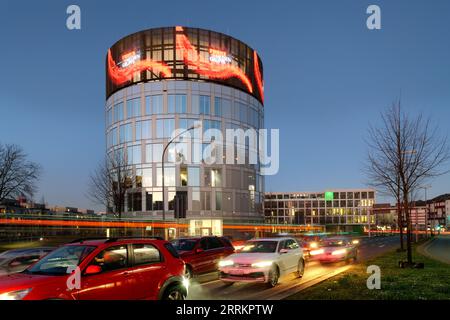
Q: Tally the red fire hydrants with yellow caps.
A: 0